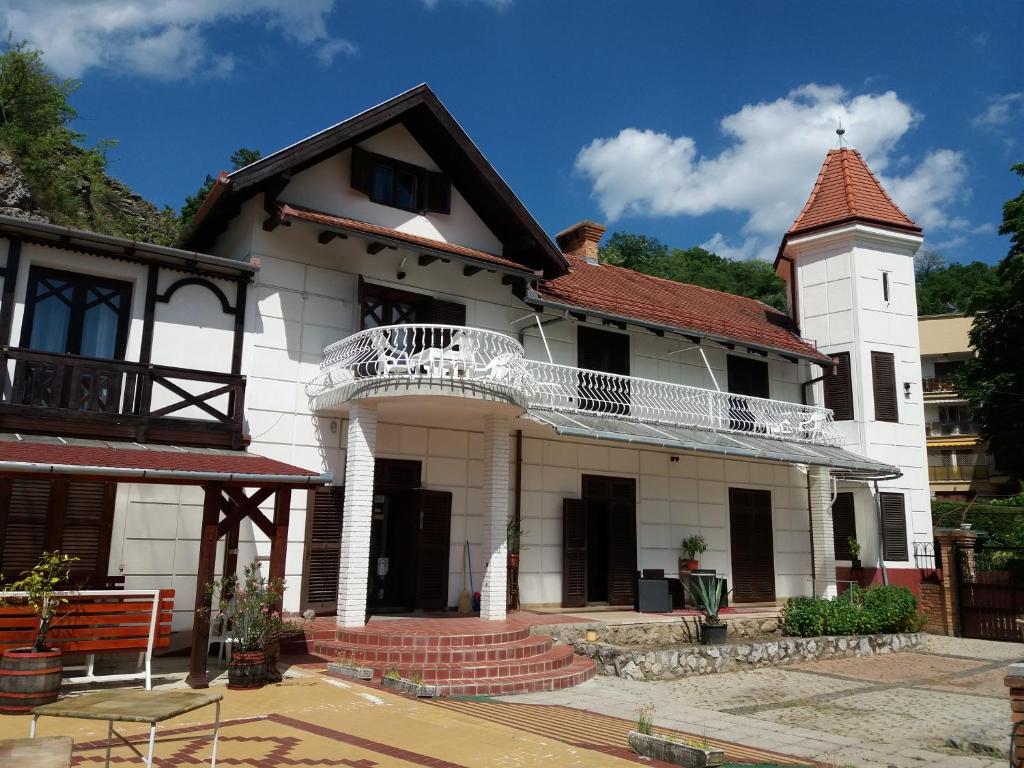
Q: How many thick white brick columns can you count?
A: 3